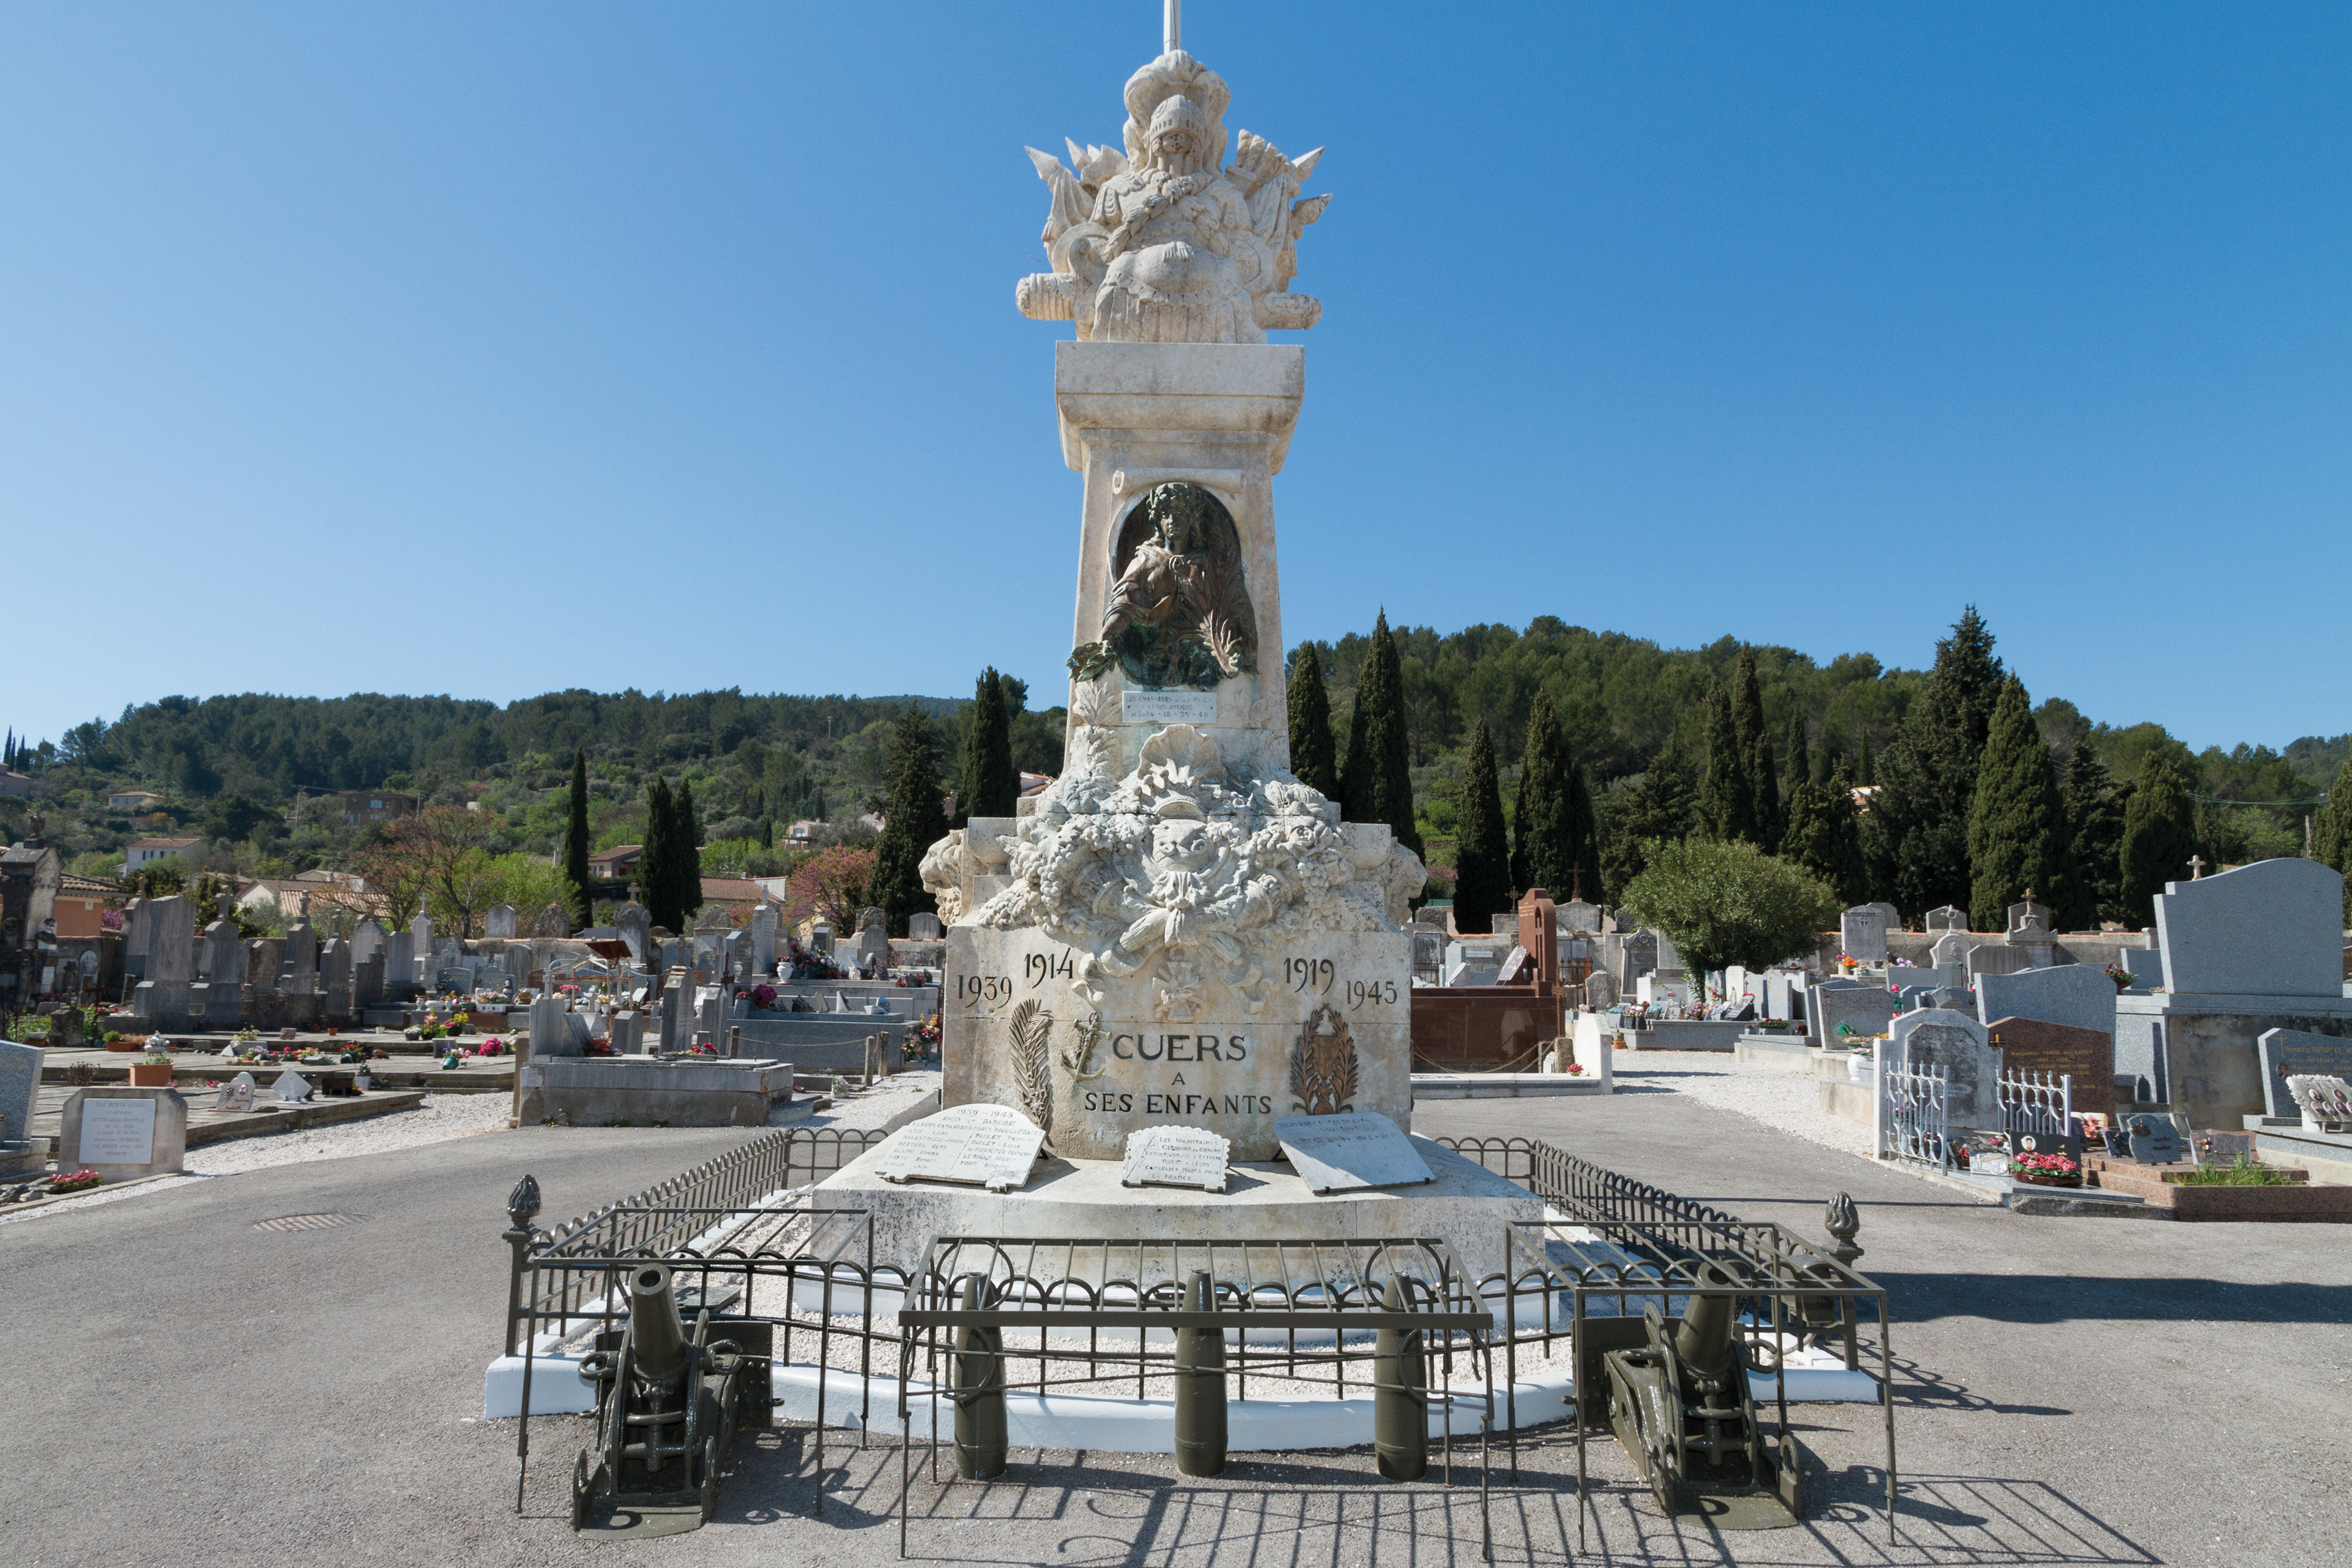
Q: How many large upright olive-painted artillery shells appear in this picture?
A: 3